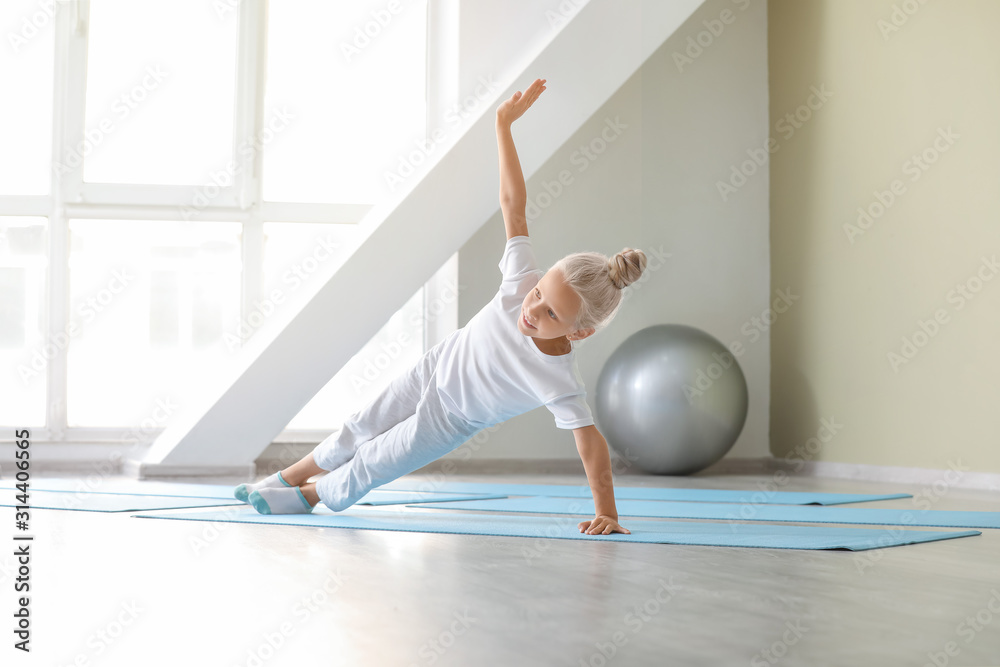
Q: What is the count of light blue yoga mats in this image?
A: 5